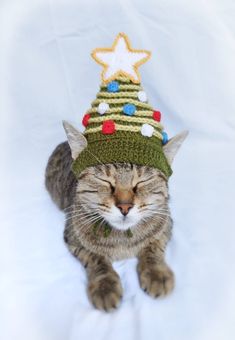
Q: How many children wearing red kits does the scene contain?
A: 0